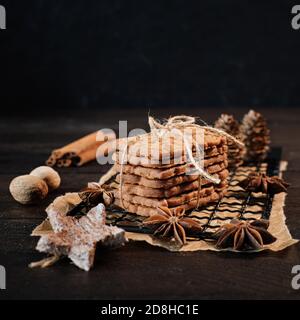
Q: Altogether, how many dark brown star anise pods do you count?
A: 4